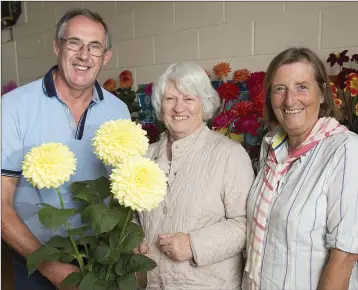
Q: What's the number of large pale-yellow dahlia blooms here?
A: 3